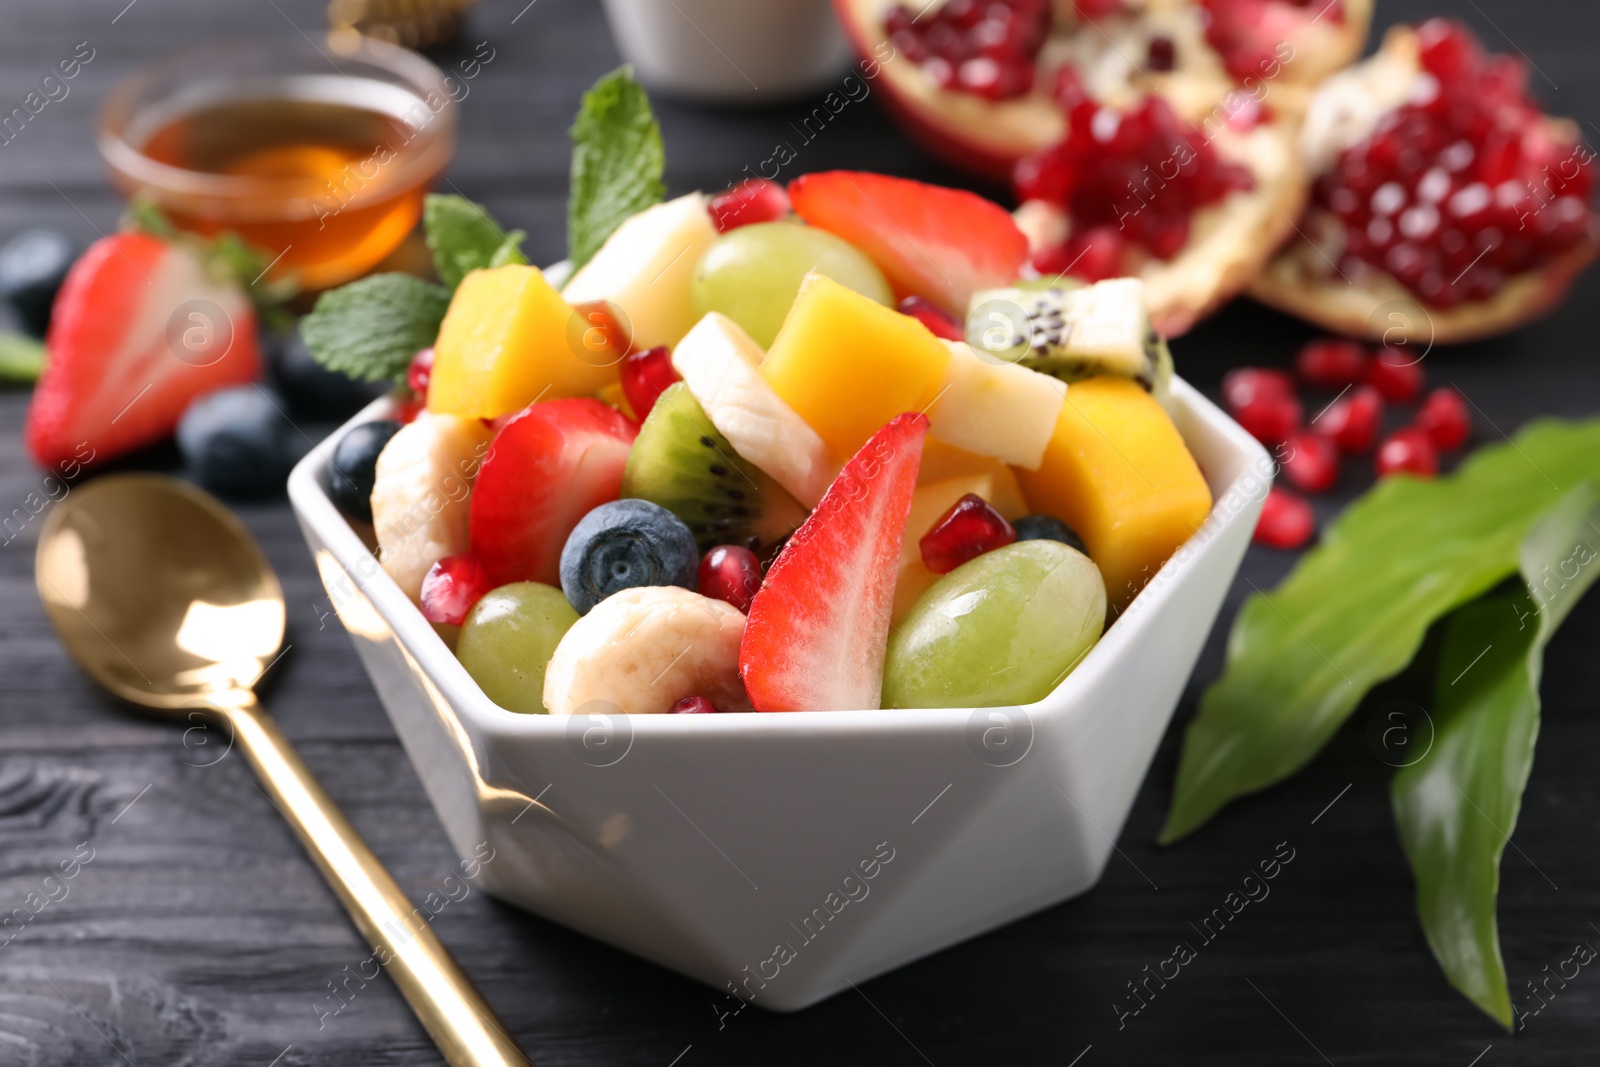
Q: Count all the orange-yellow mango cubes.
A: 3